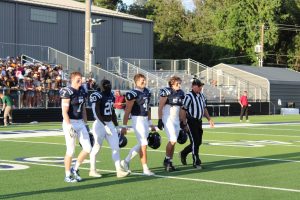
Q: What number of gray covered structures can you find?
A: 2